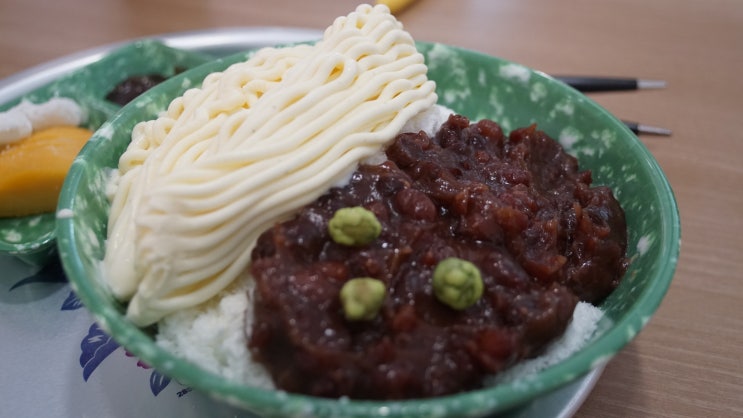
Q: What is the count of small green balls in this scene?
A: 3